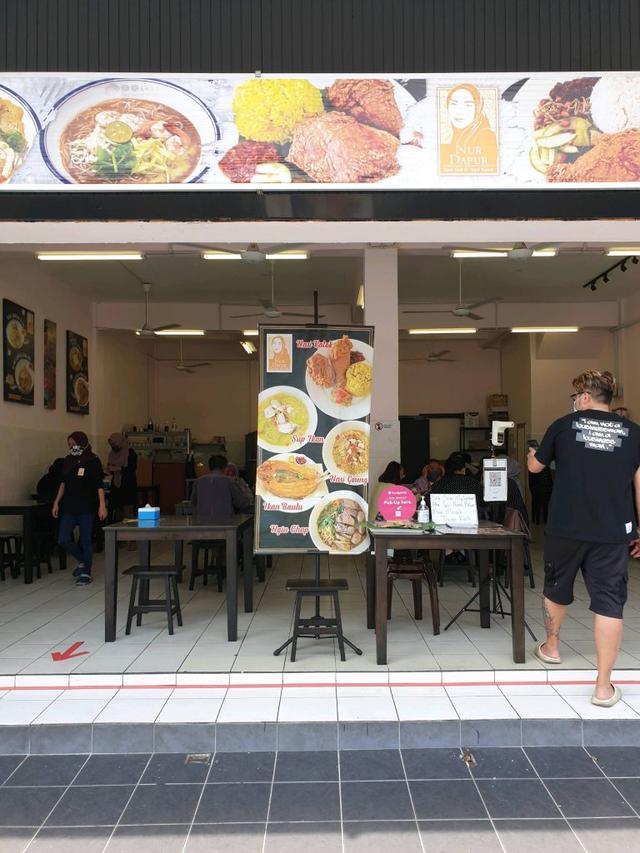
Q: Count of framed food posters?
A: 3